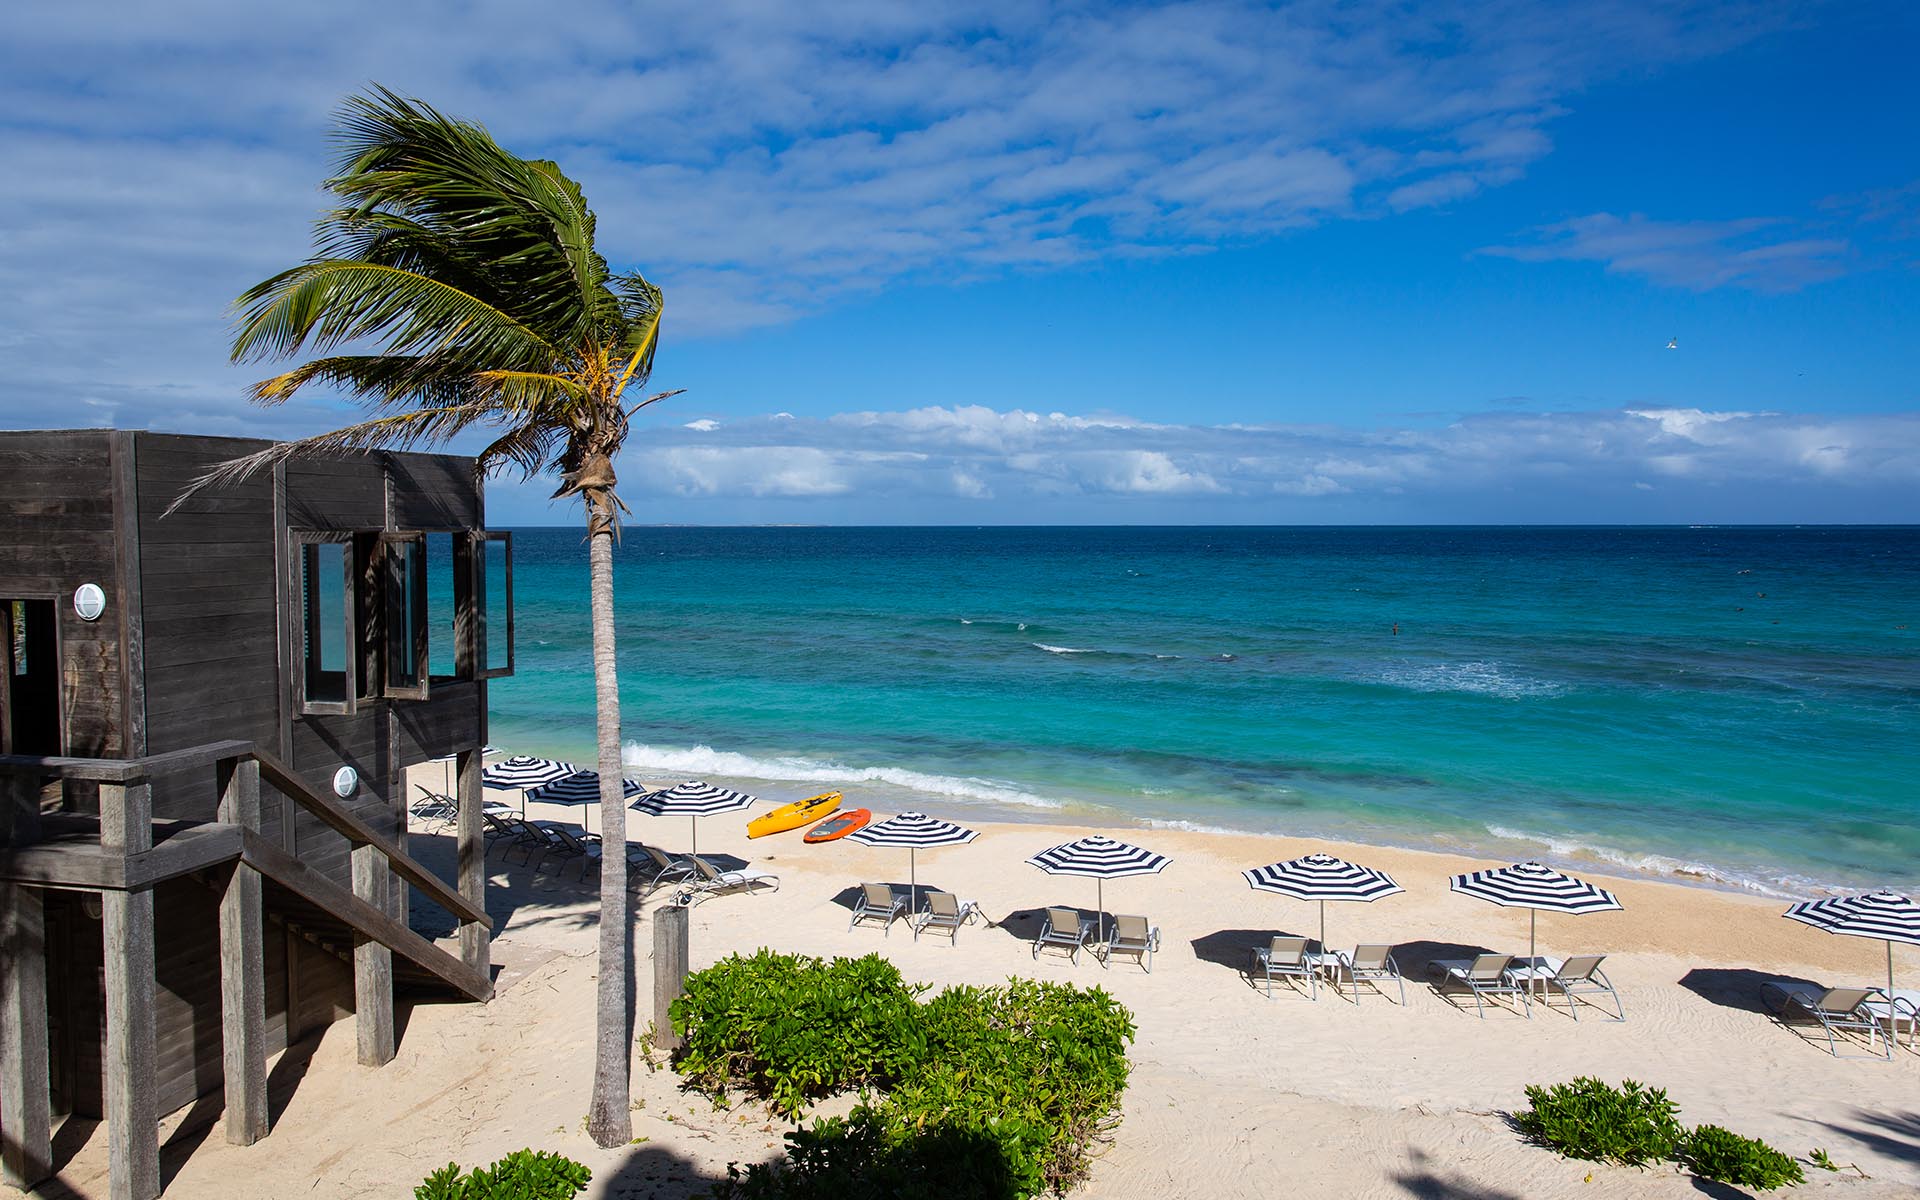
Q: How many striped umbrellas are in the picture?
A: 9